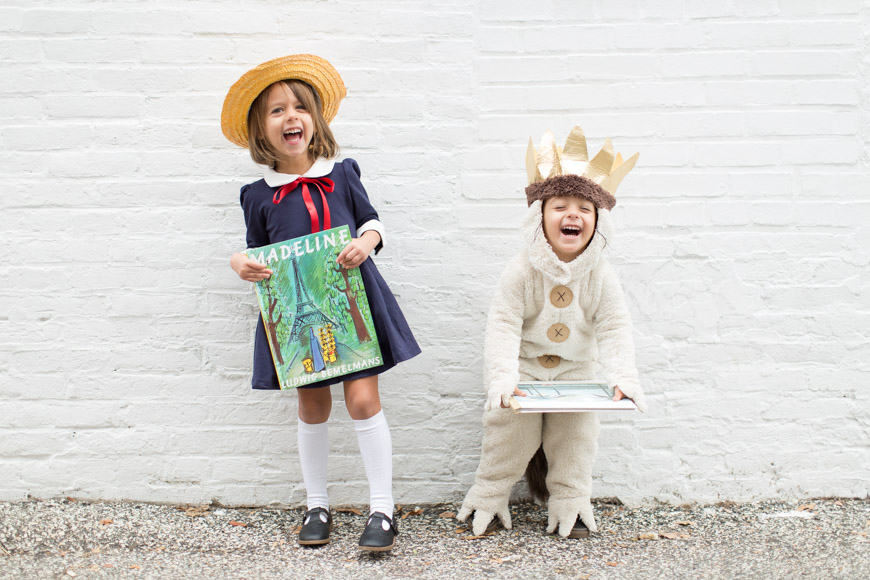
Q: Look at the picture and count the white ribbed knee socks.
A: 2